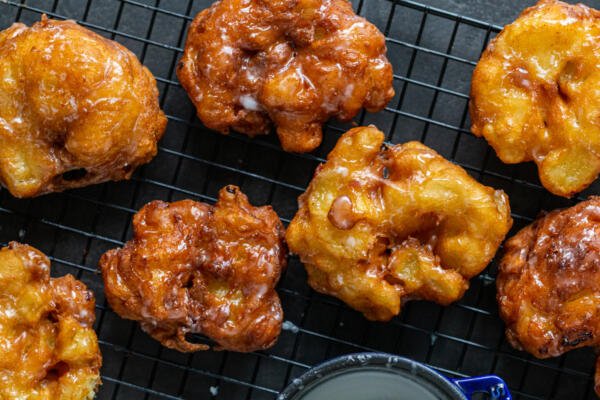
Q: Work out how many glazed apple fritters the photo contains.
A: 7